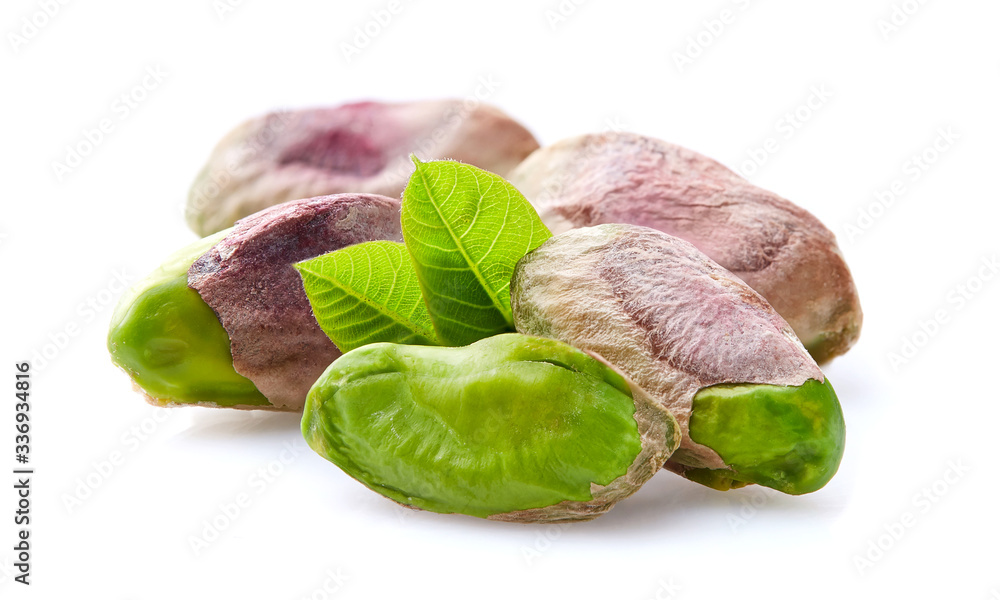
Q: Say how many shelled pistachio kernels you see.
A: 5